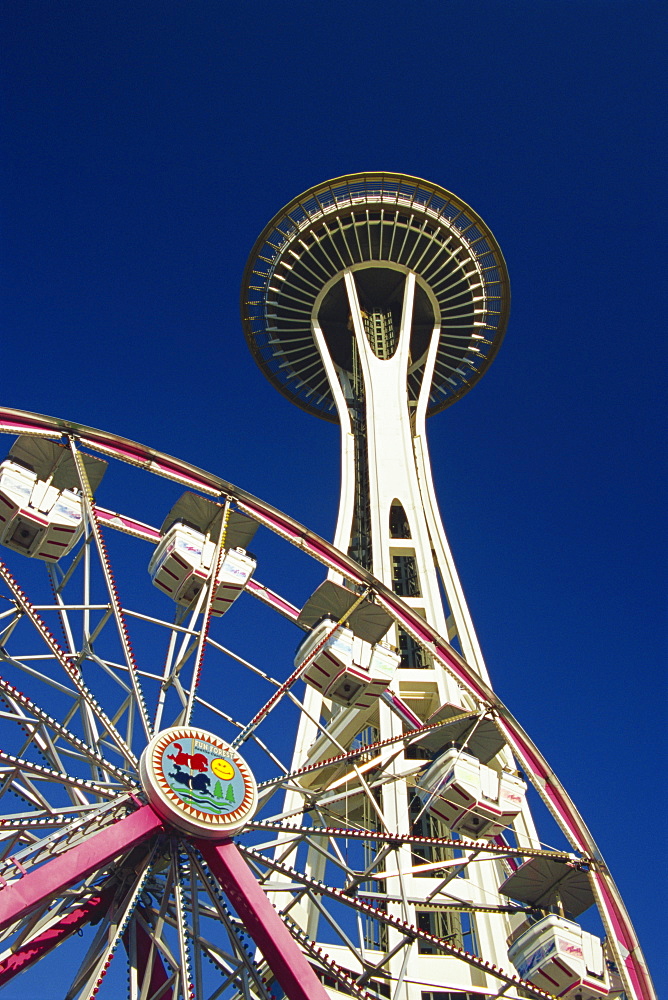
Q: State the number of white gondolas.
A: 5